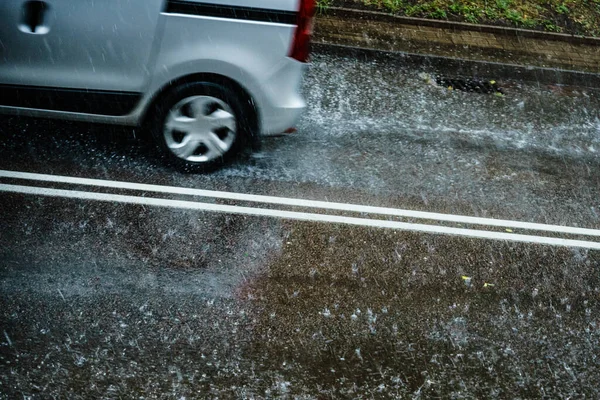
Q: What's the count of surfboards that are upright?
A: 0